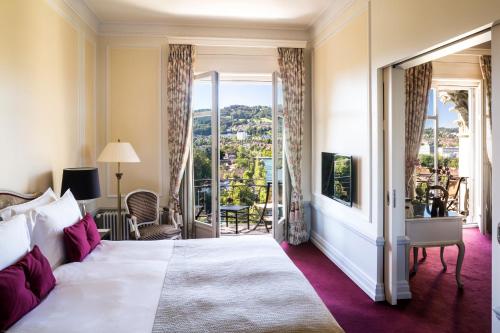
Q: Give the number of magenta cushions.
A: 2